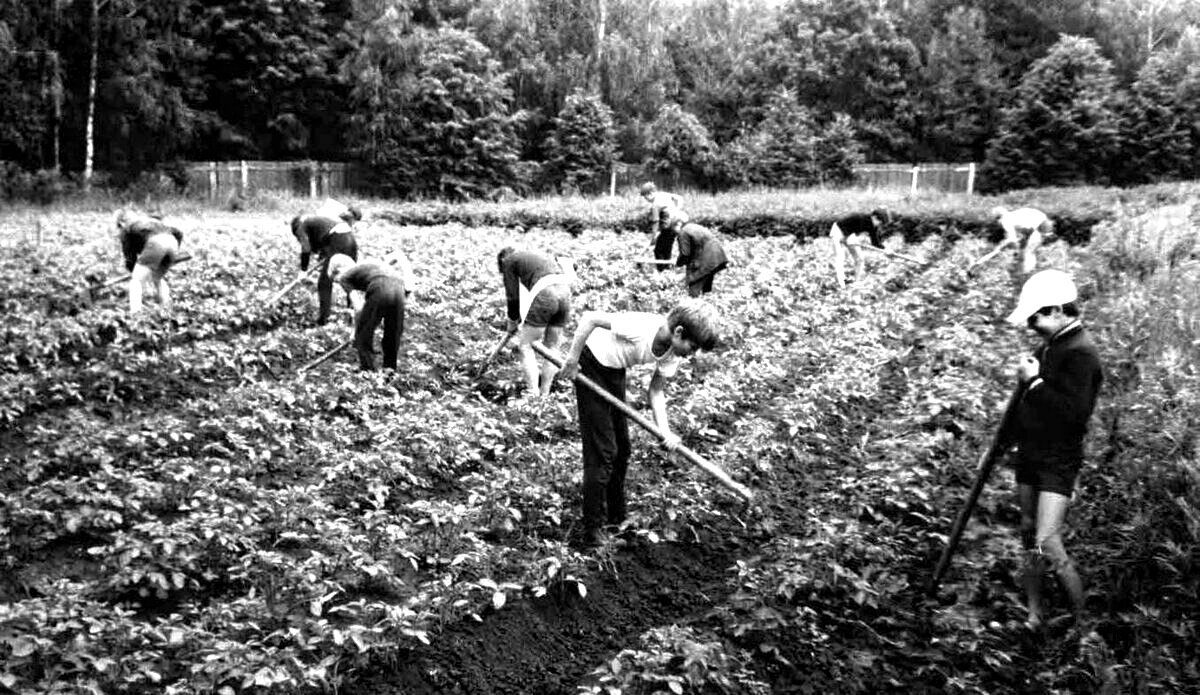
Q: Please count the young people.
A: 11